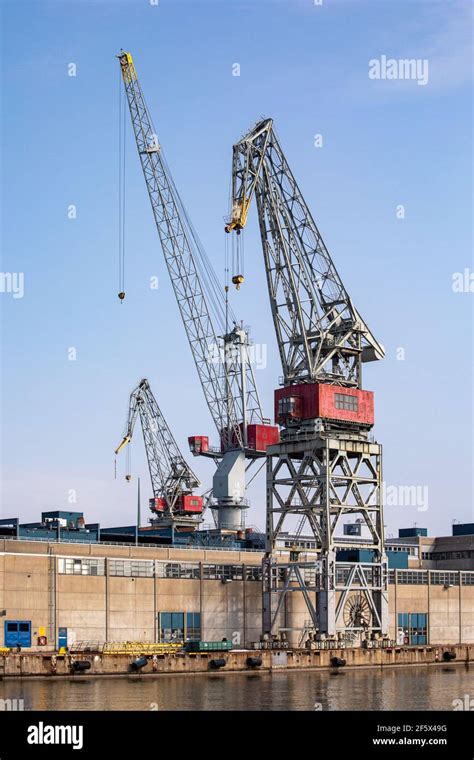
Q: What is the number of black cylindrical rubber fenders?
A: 6